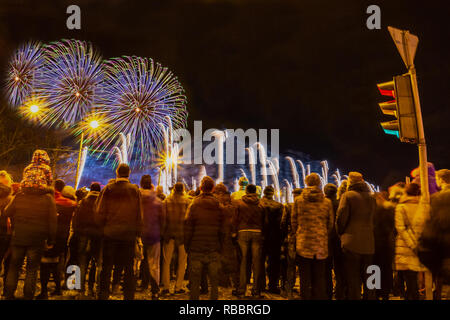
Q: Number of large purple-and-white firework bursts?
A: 3